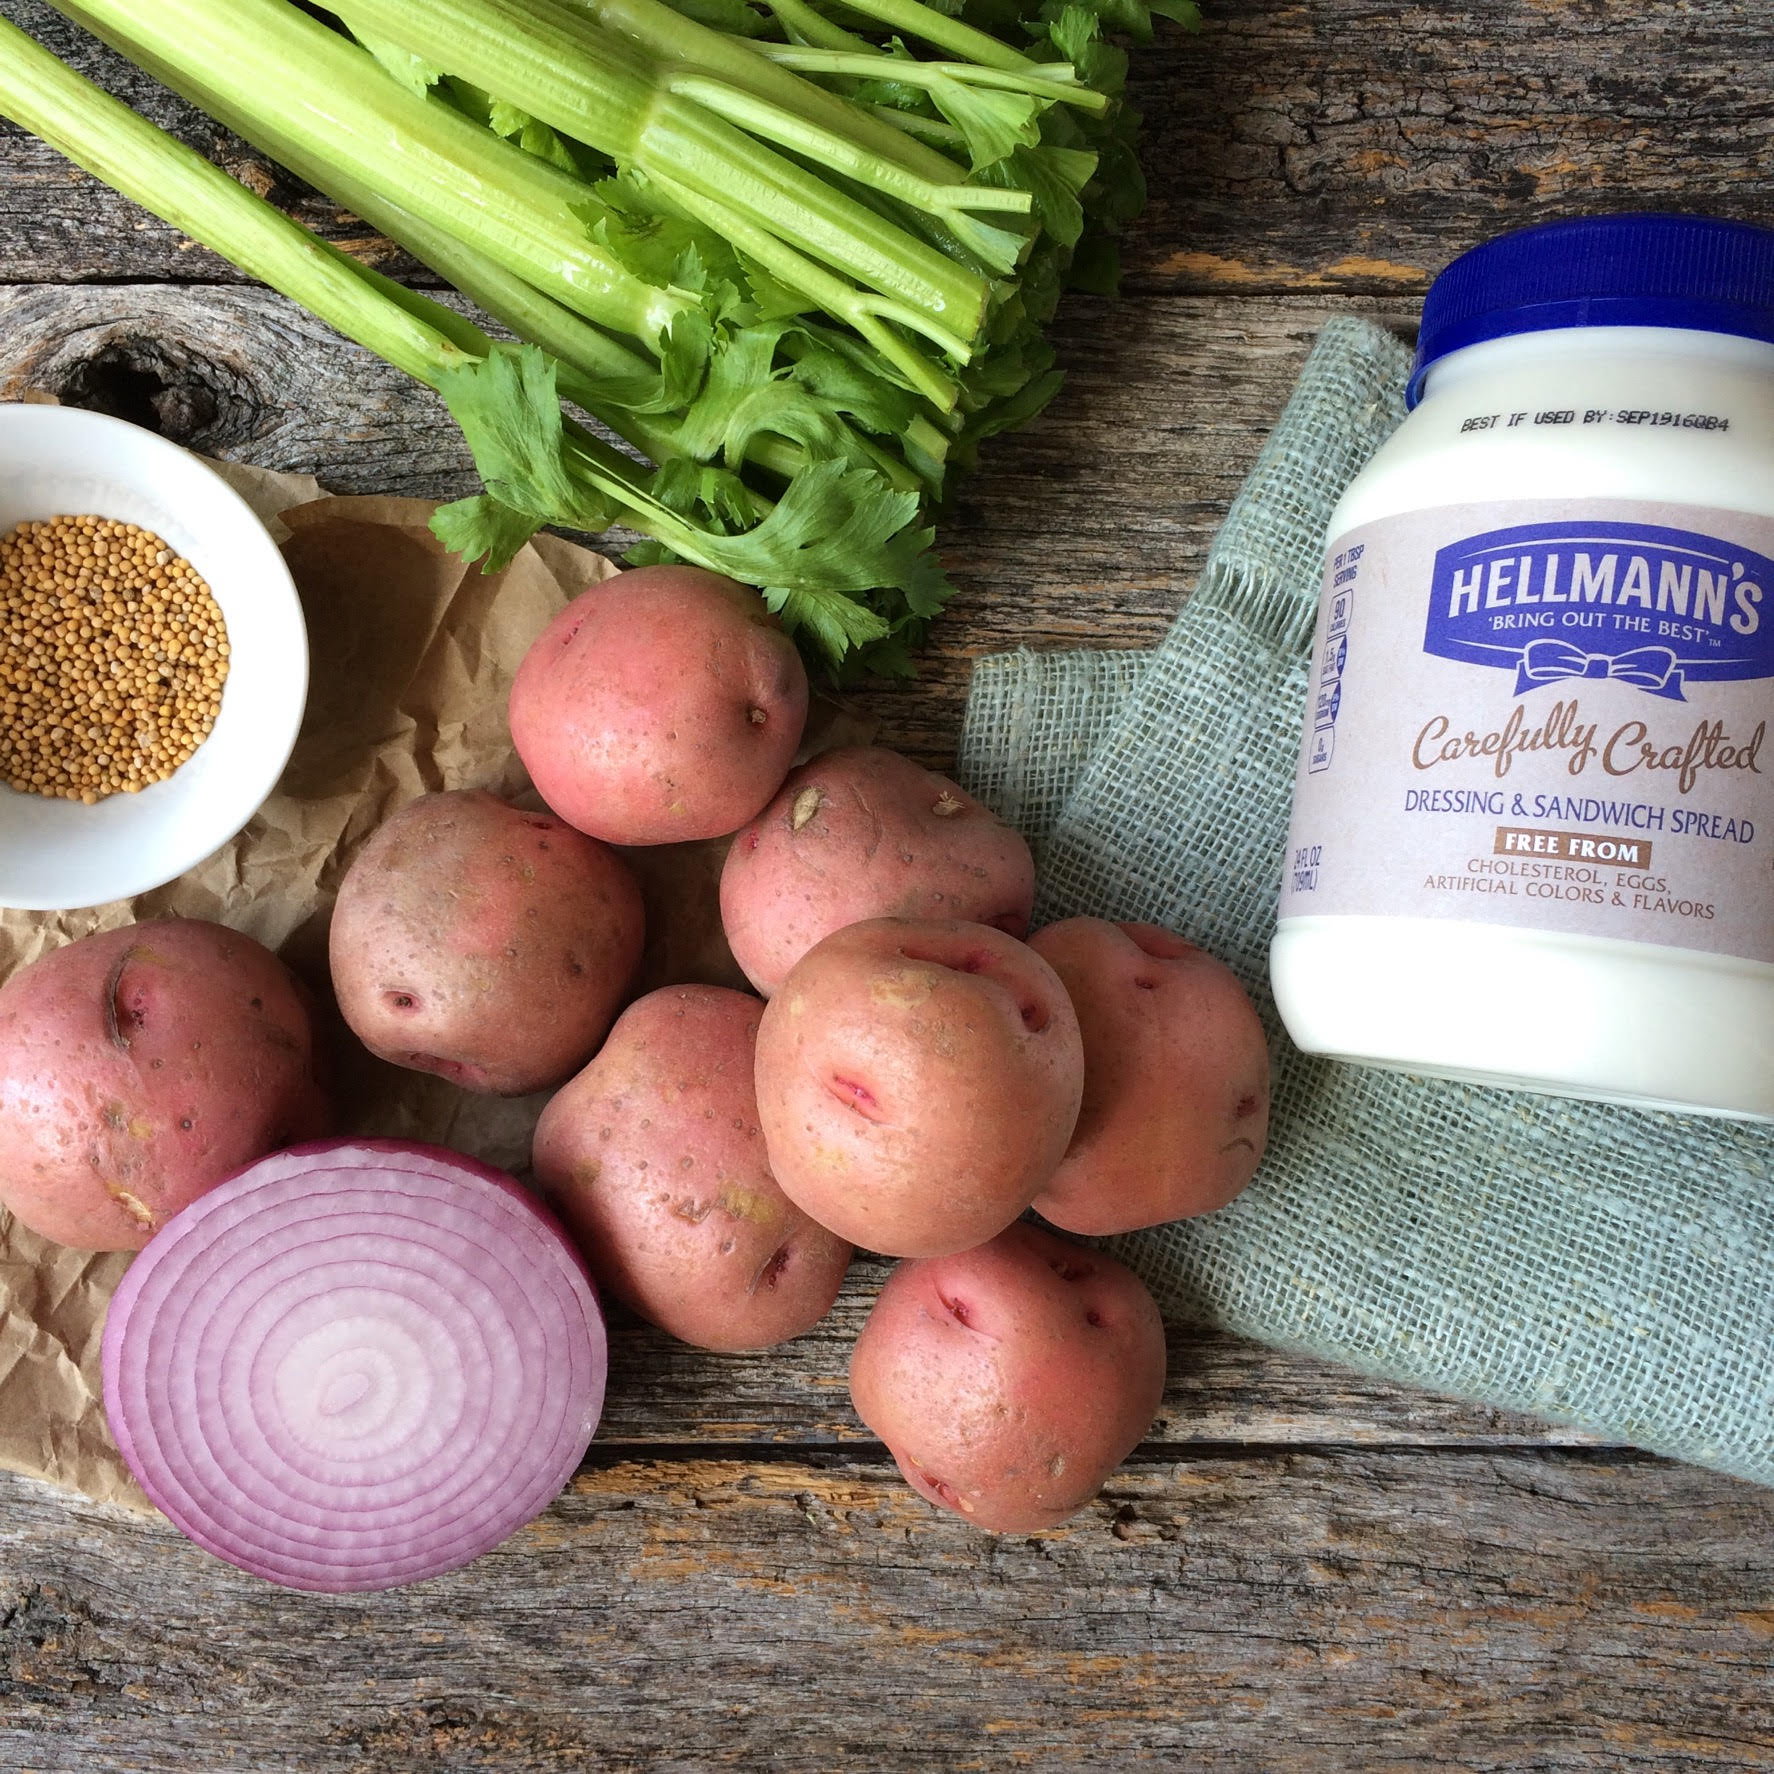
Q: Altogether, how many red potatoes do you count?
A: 8